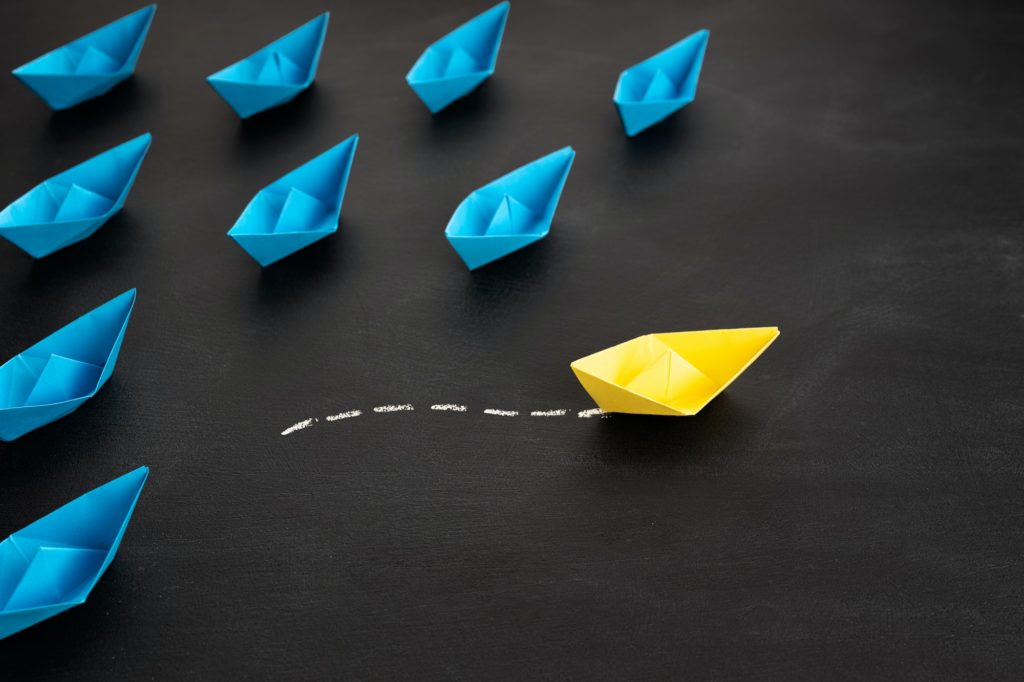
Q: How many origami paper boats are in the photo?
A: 10